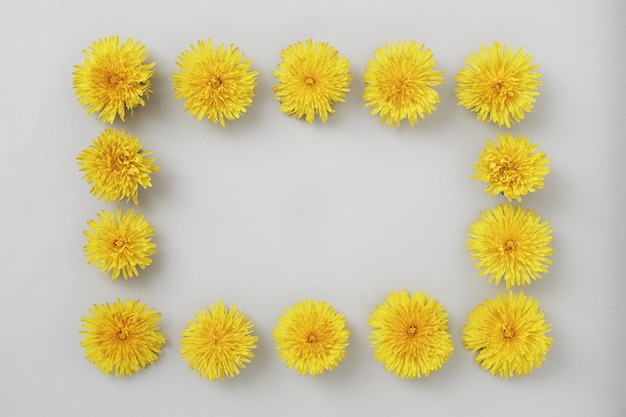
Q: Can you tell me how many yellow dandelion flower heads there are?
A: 14